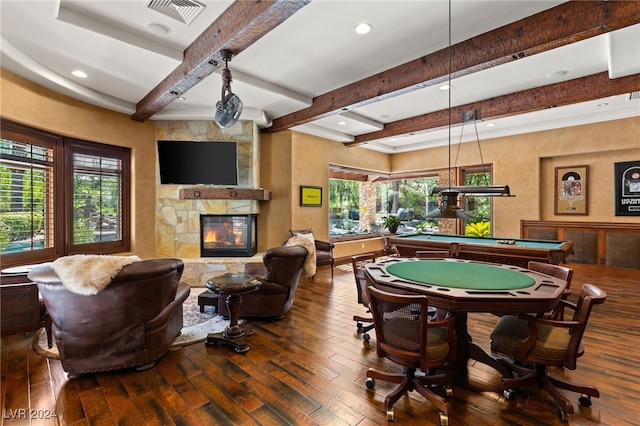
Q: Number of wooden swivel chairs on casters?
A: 5